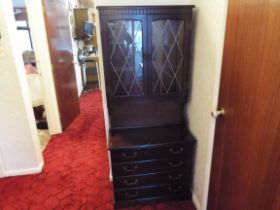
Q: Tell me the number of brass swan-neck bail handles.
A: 8